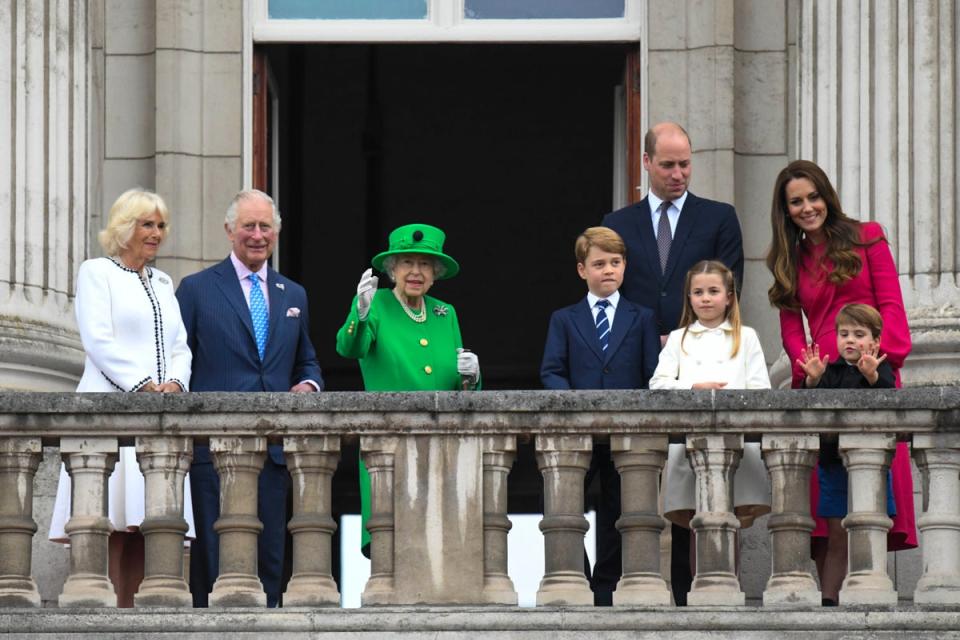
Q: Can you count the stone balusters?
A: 13